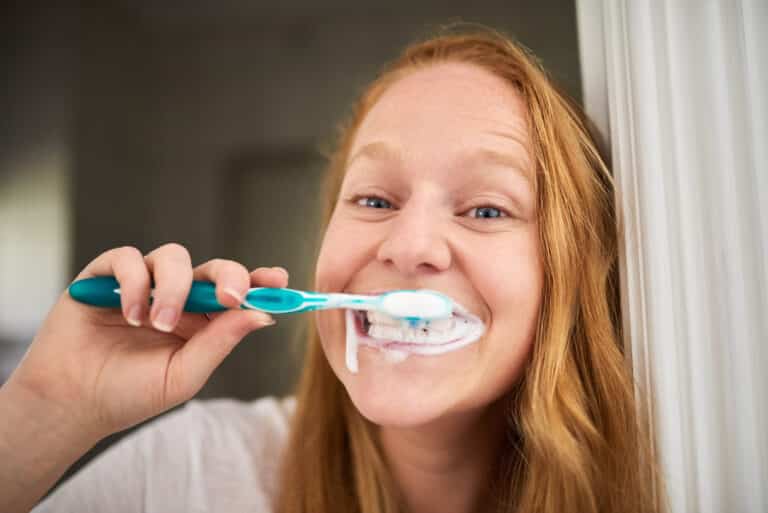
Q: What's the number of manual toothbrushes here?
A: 1